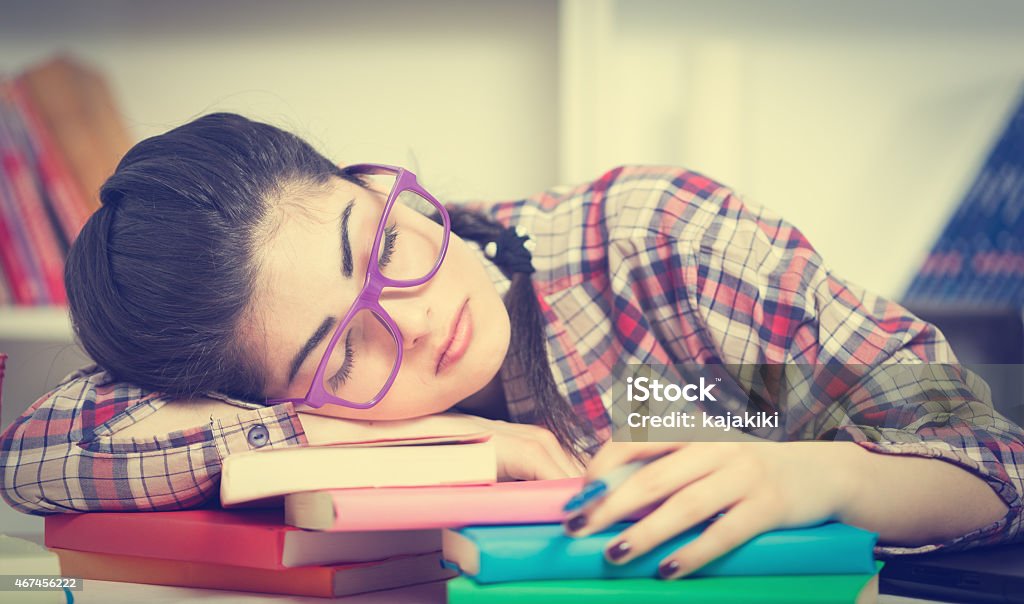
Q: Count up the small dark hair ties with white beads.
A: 1